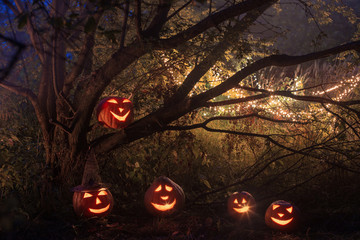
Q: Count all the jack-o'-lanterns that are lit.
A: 5